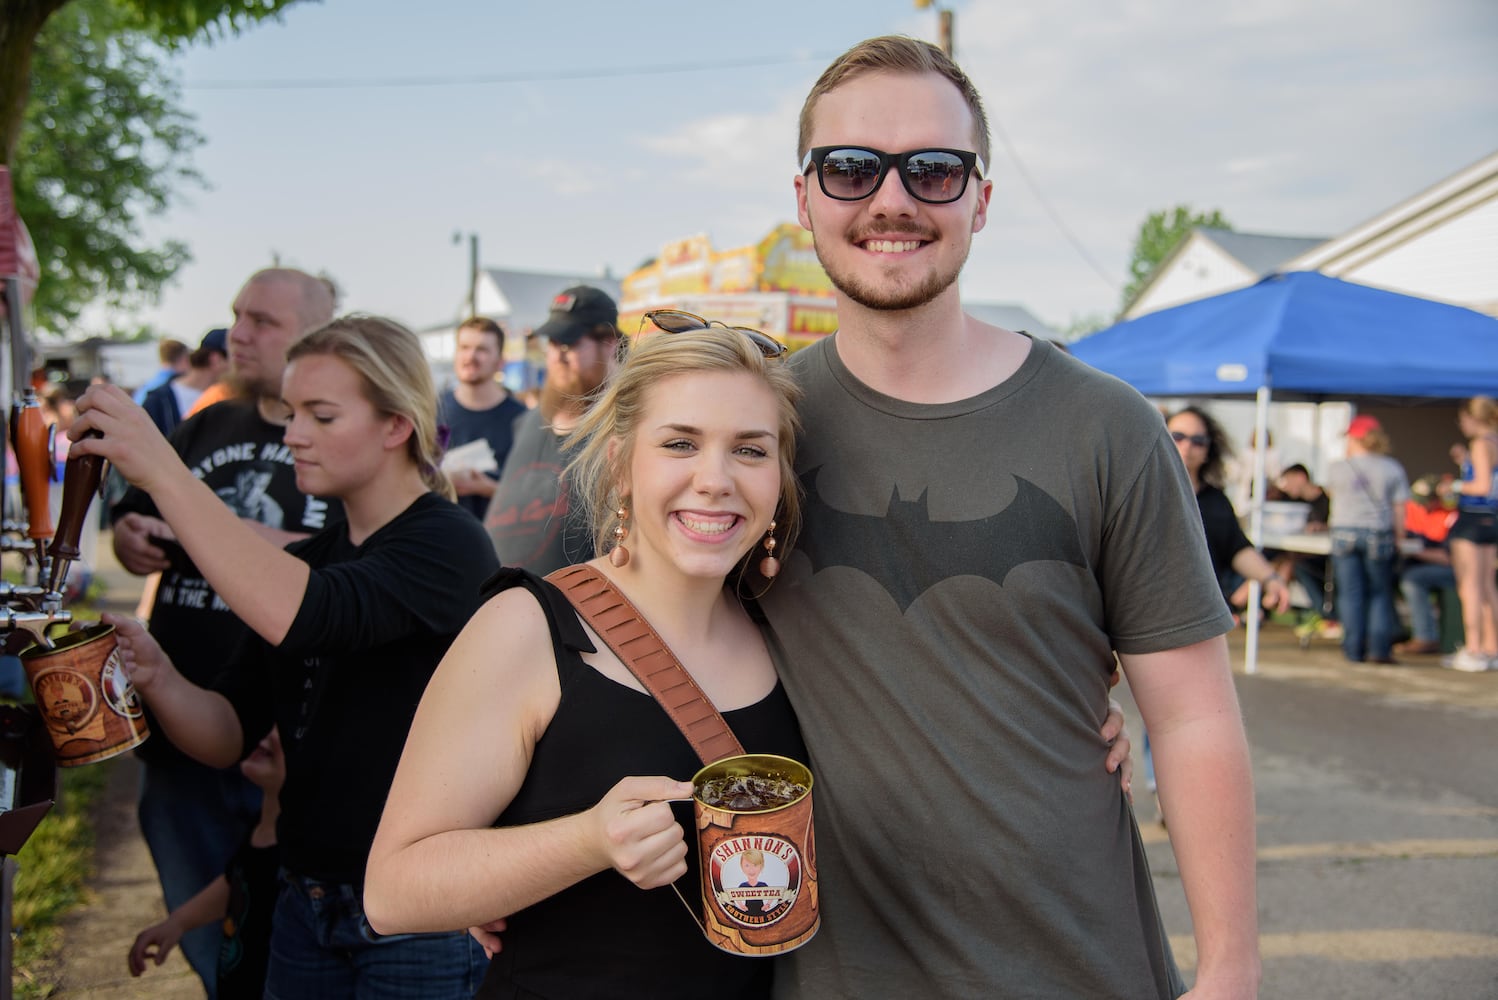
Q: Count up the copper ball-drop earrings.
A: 2